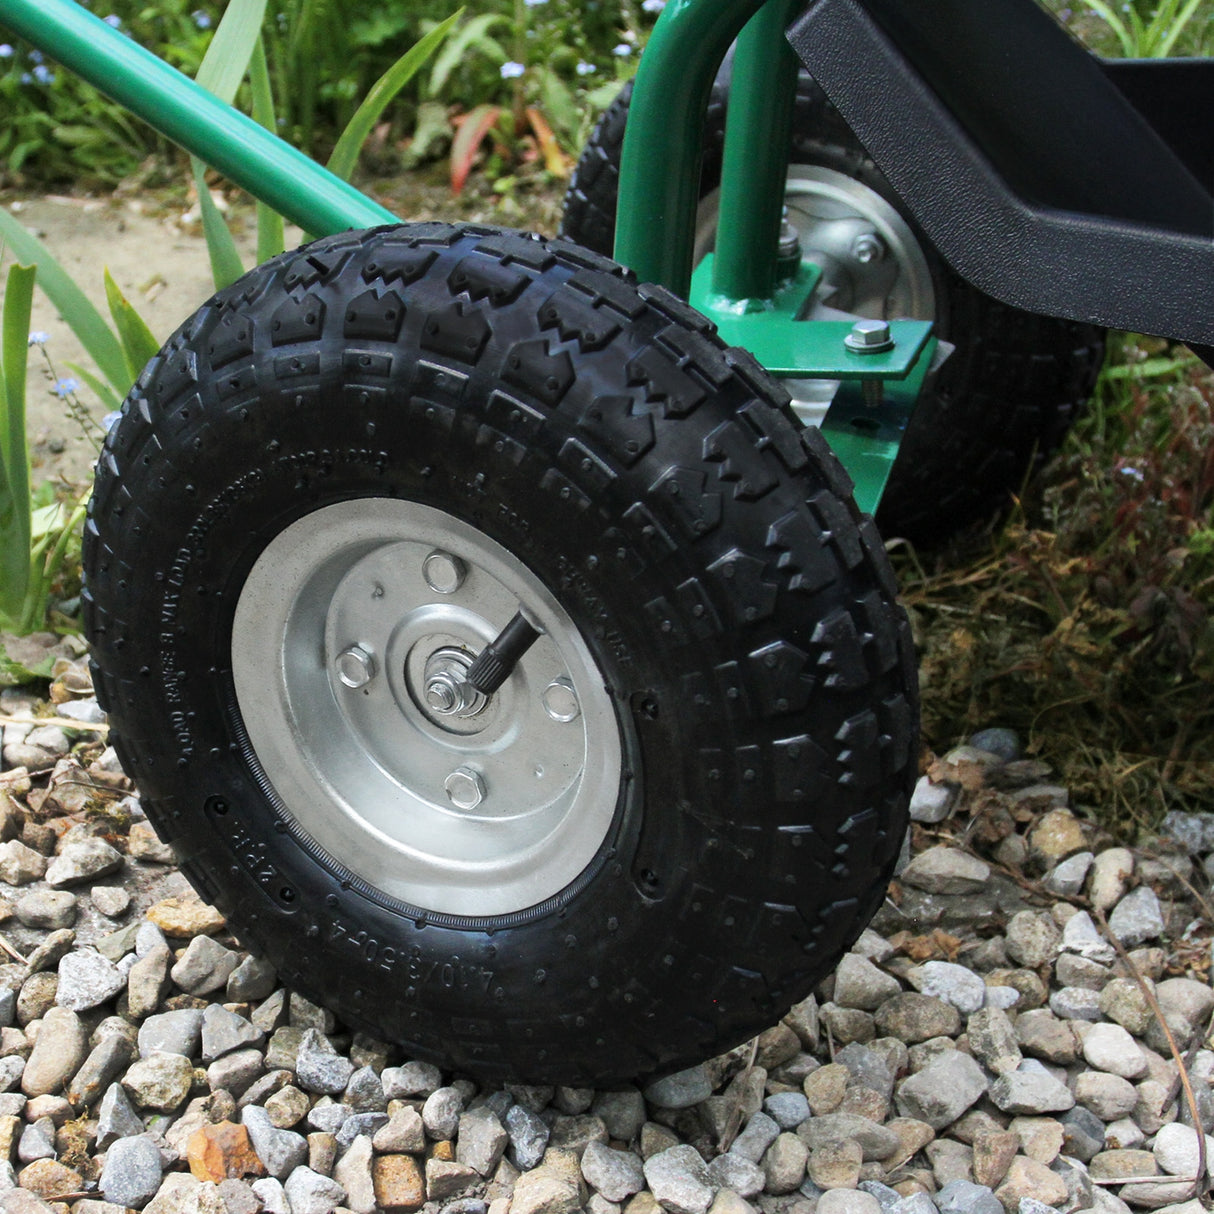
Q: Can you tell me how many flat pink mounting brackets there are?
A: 0